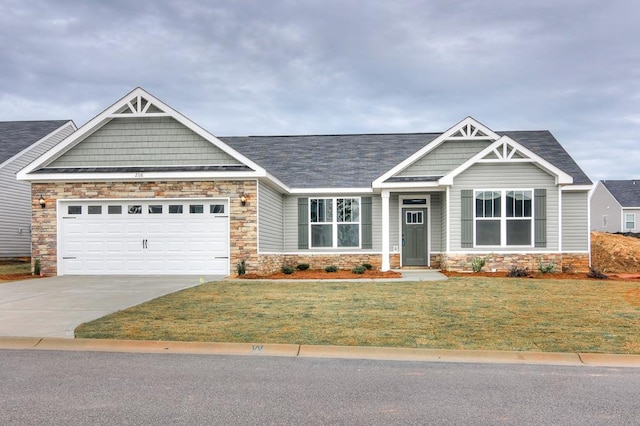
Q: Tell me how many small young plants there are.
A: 11